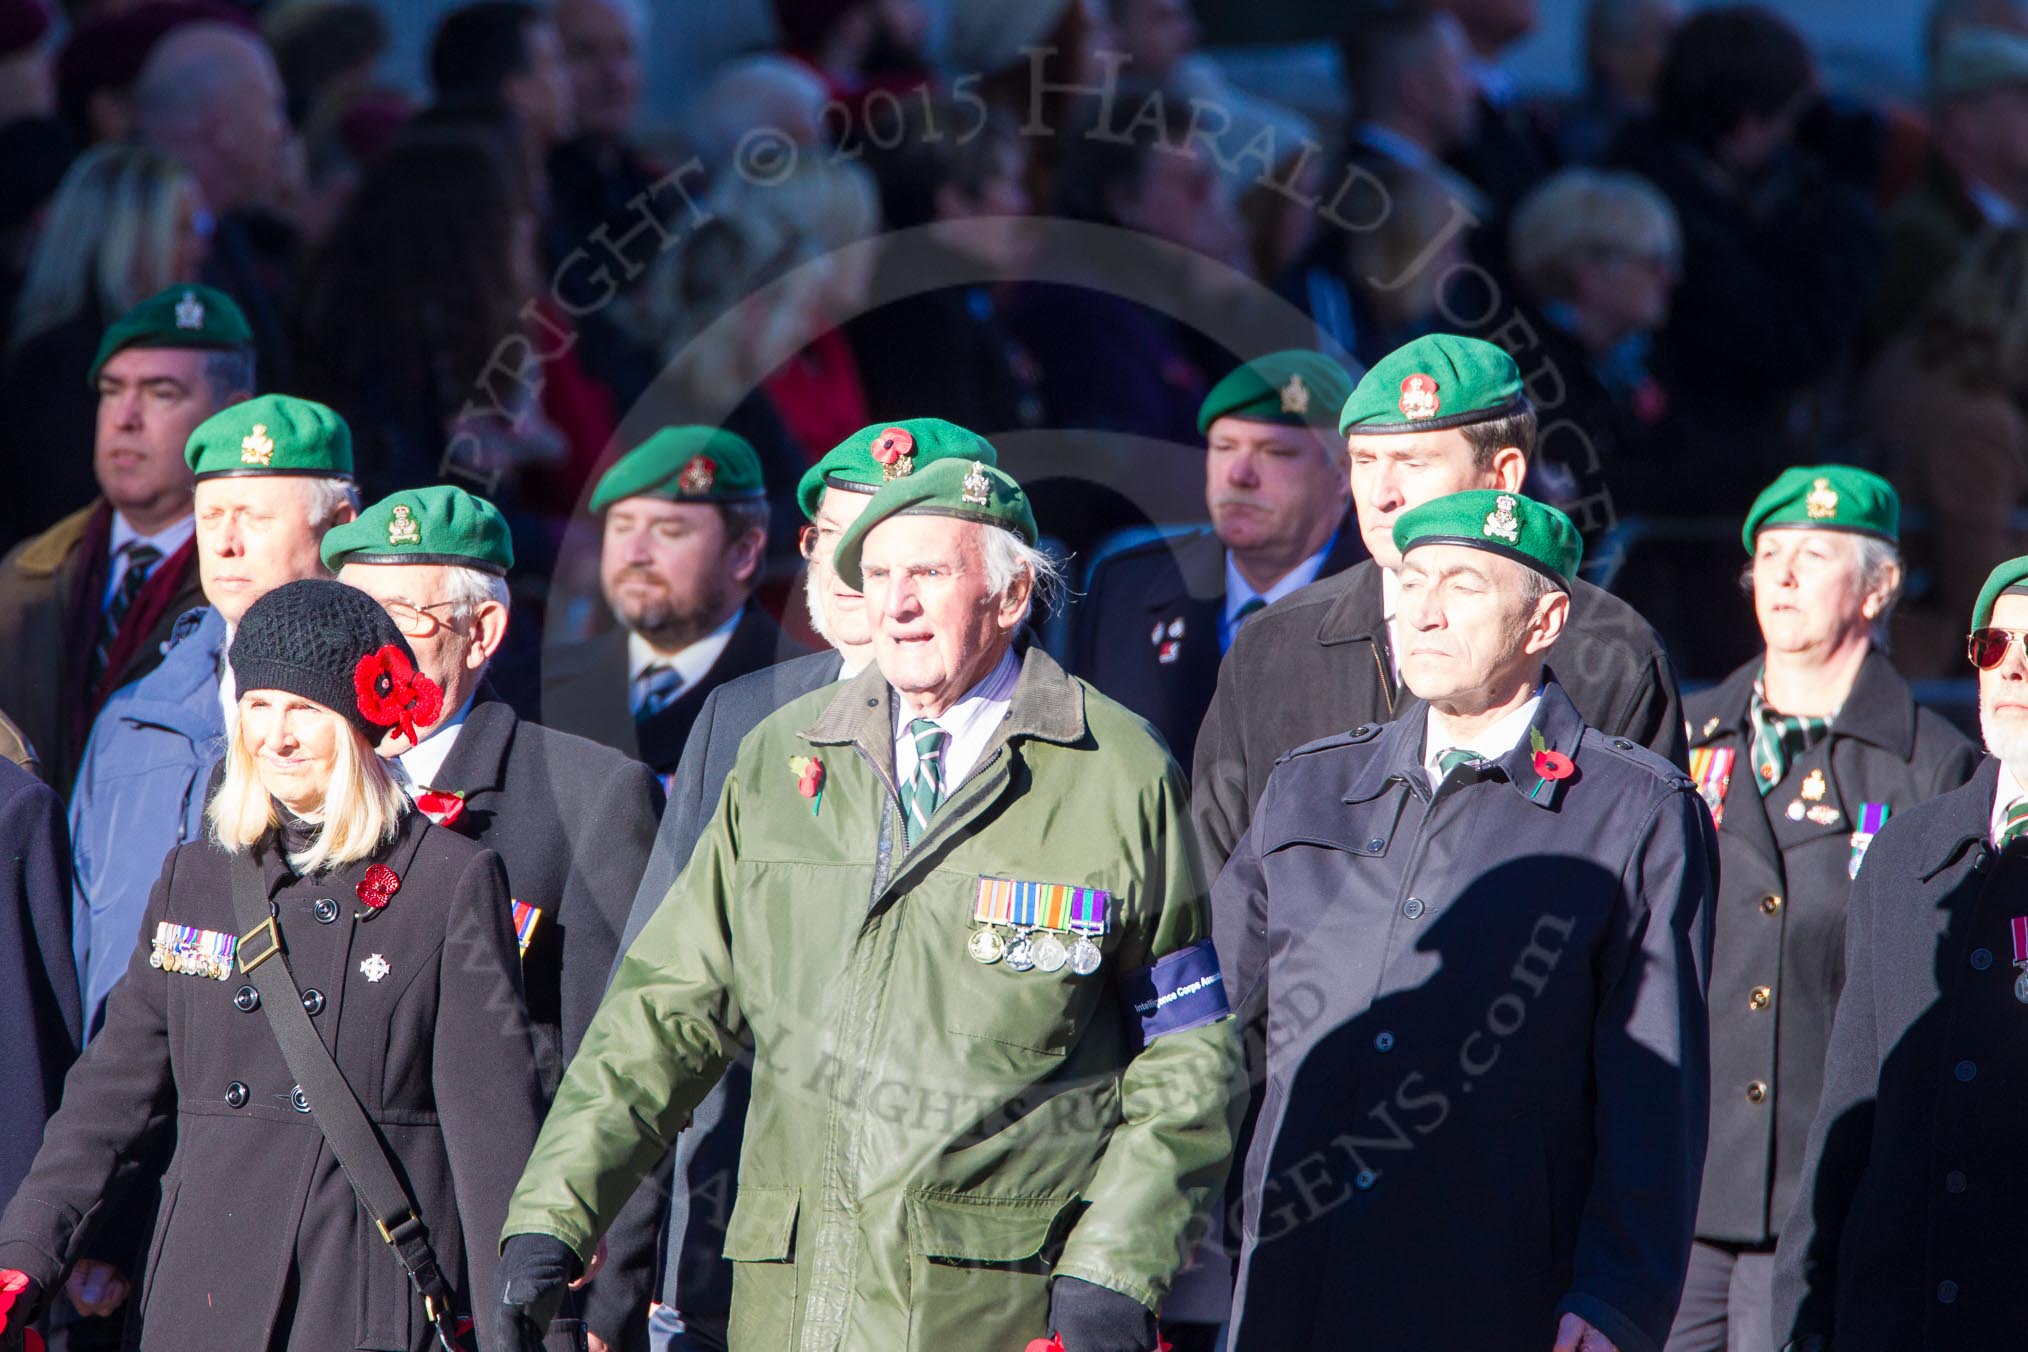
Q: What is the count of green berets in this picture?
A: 11